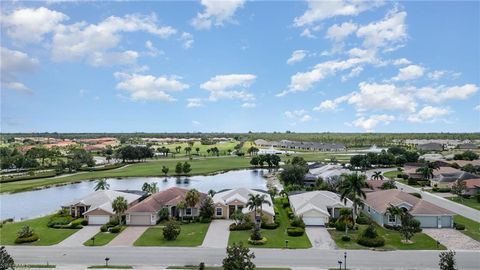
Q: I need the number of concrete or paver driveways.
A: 5